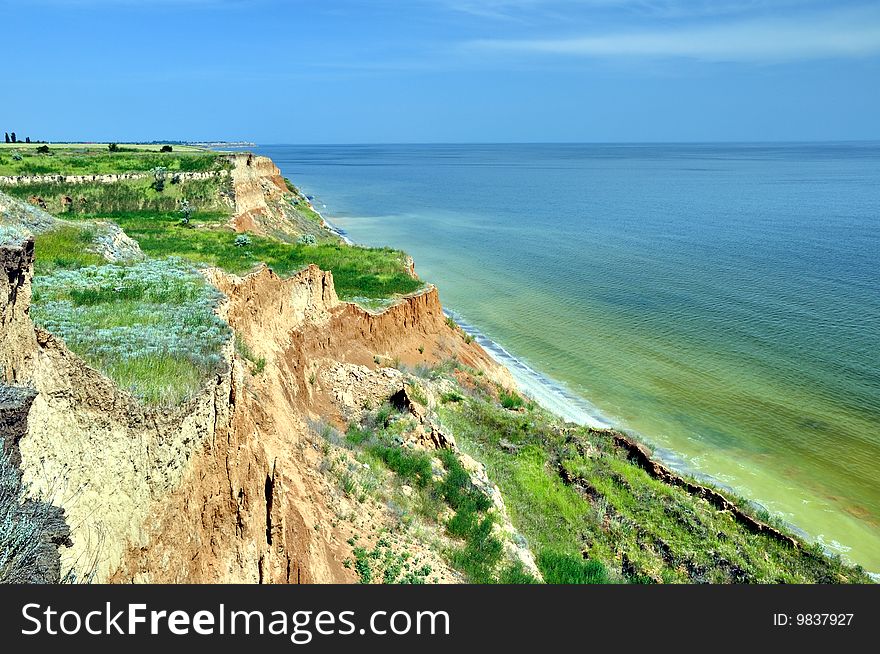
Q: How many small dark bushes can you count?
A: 3